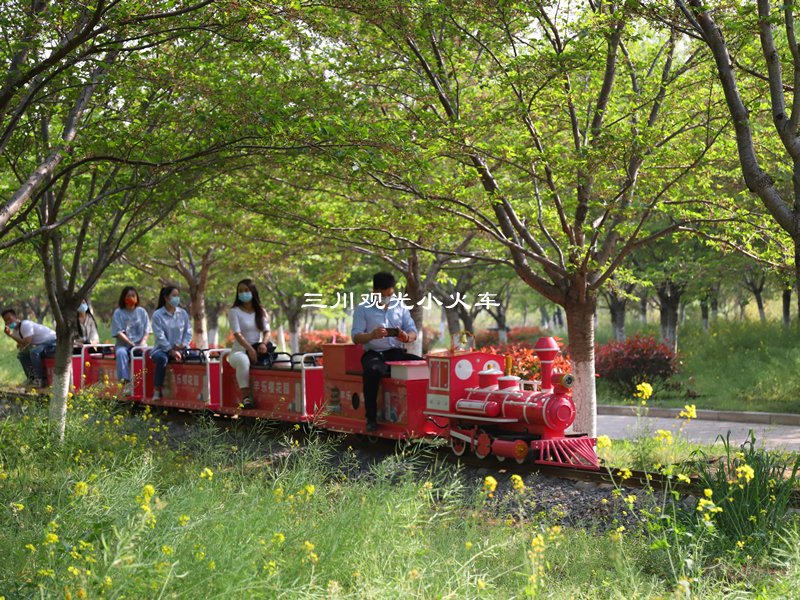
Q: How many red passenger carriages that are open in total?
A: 4